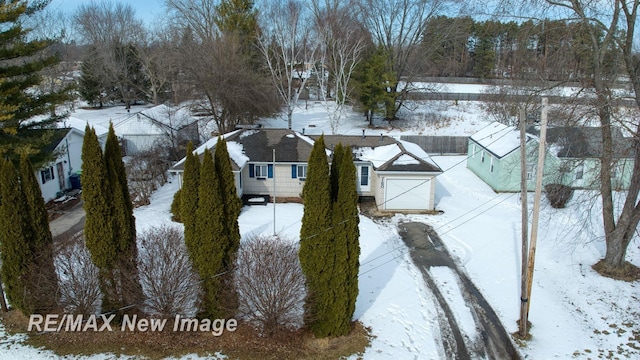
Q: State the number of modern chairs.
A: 0